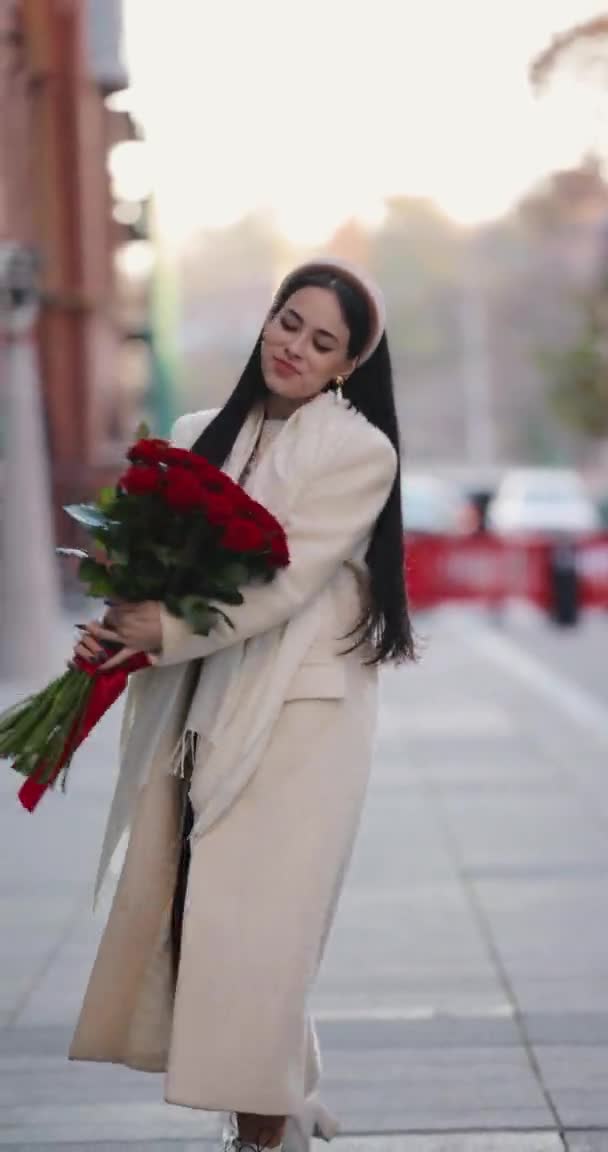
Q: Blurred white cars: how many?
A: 2